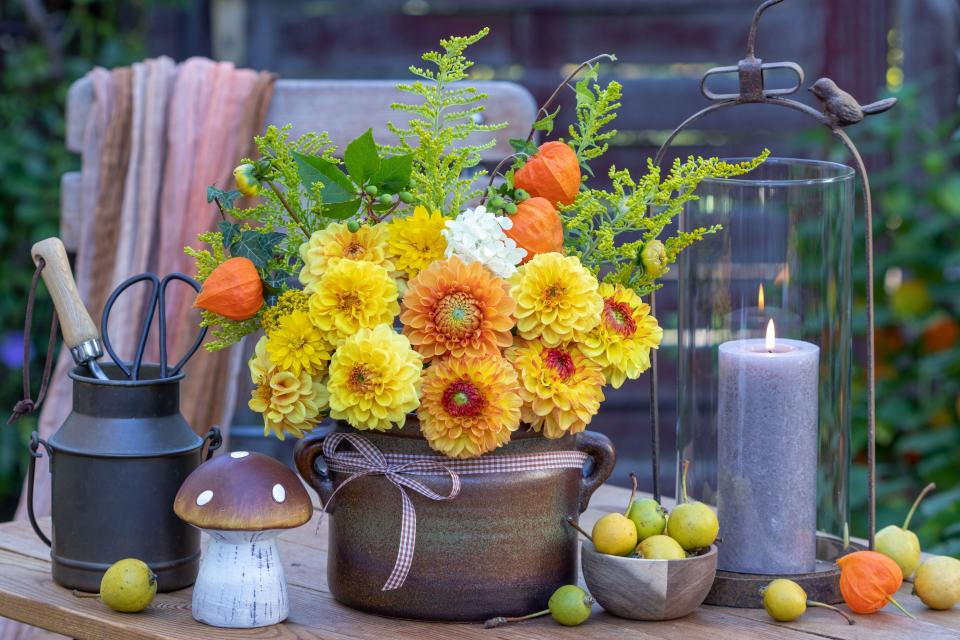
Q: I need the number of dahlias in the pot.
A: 11